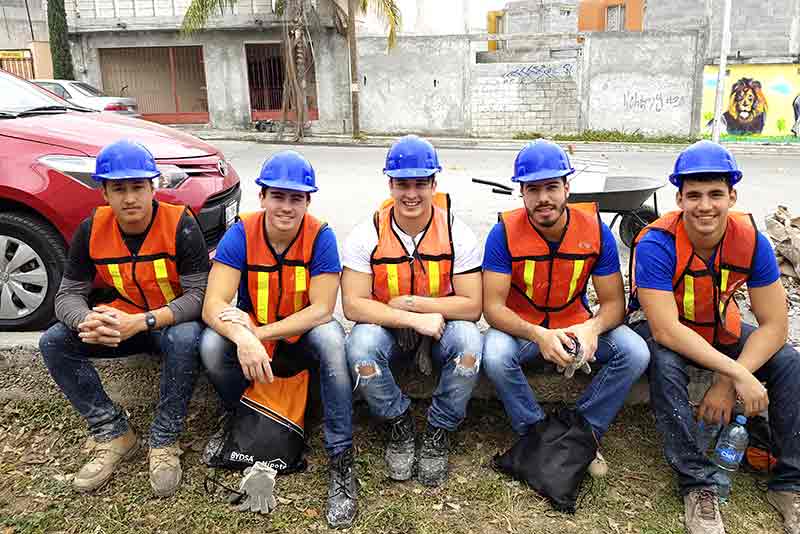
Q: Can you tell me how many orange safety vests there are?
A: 5